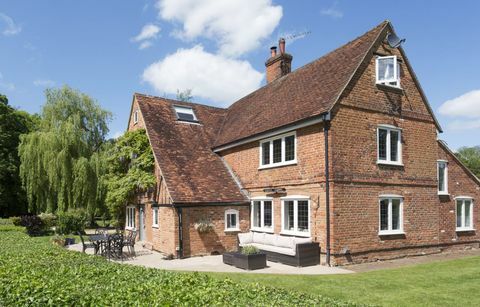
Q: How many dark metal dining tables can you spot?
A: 1